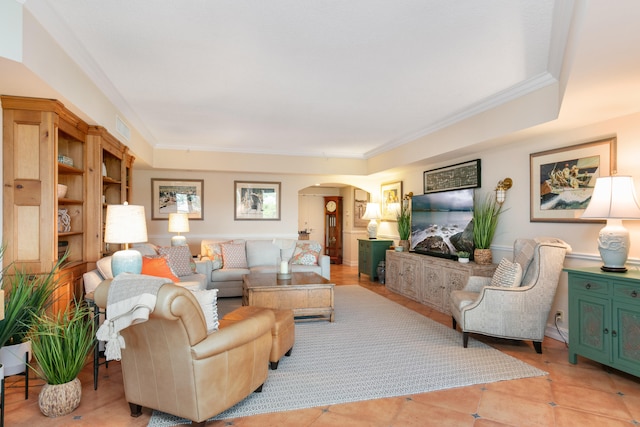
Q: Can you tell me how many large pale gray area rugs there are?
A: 1